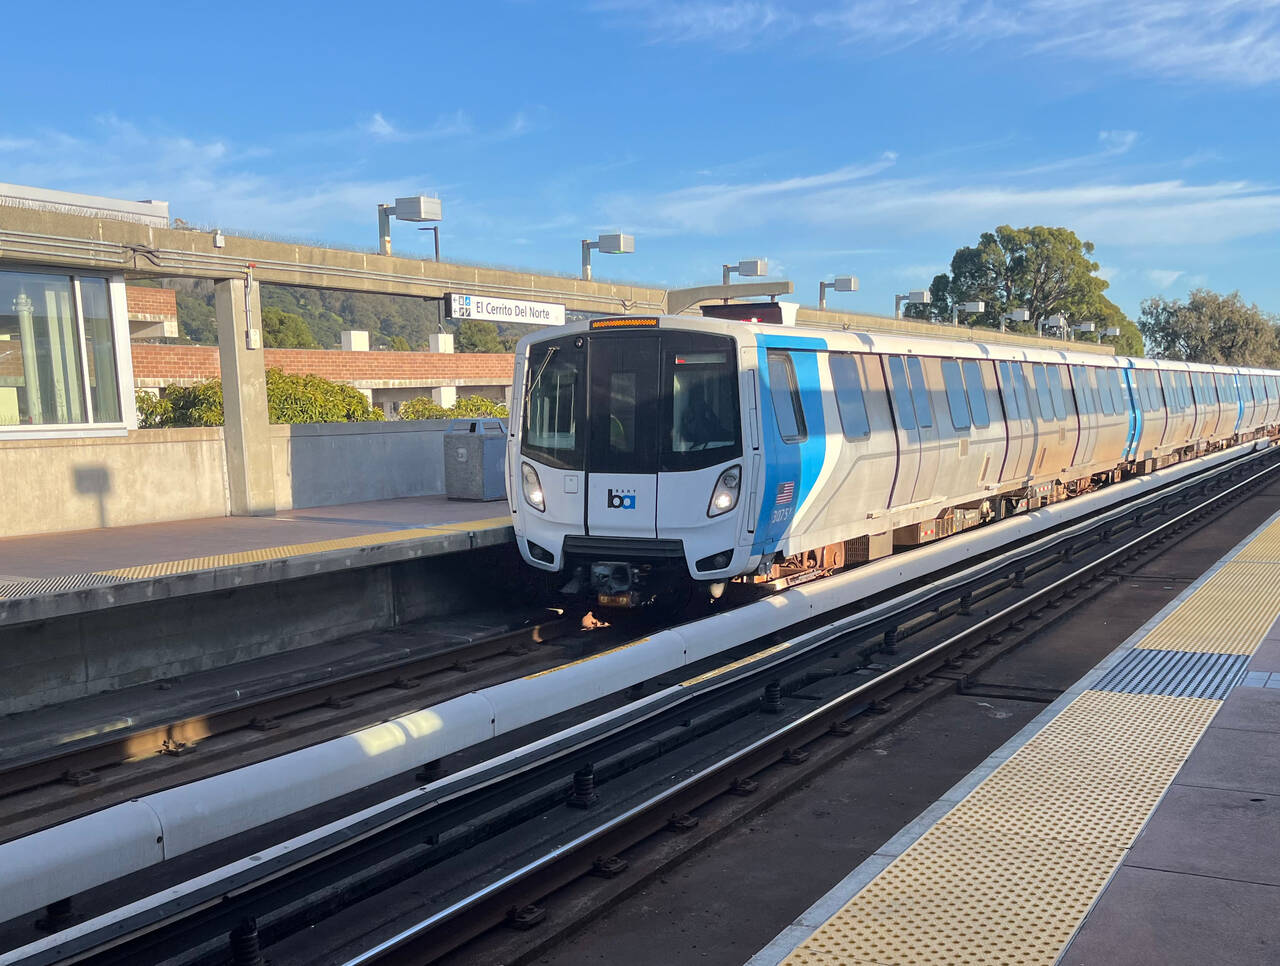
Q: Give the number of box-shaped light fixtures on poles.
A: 10